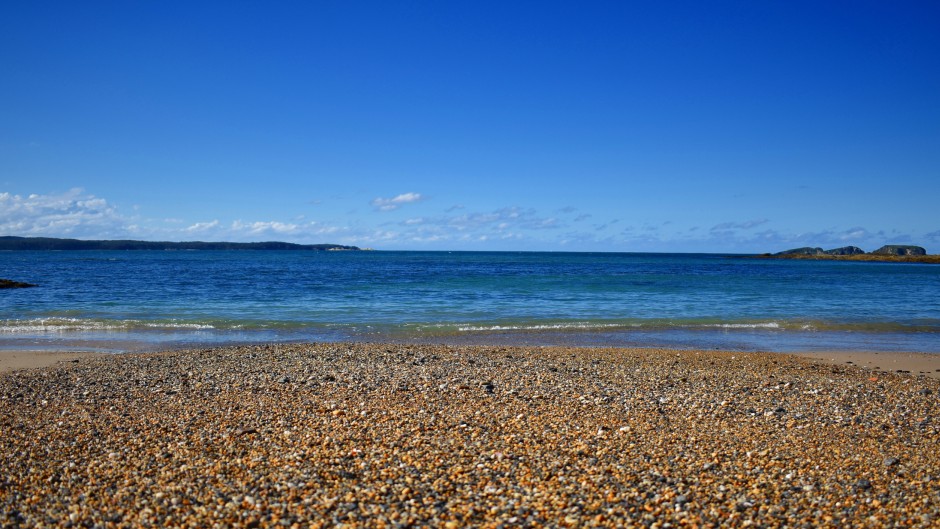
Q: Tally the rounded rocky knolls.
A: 3